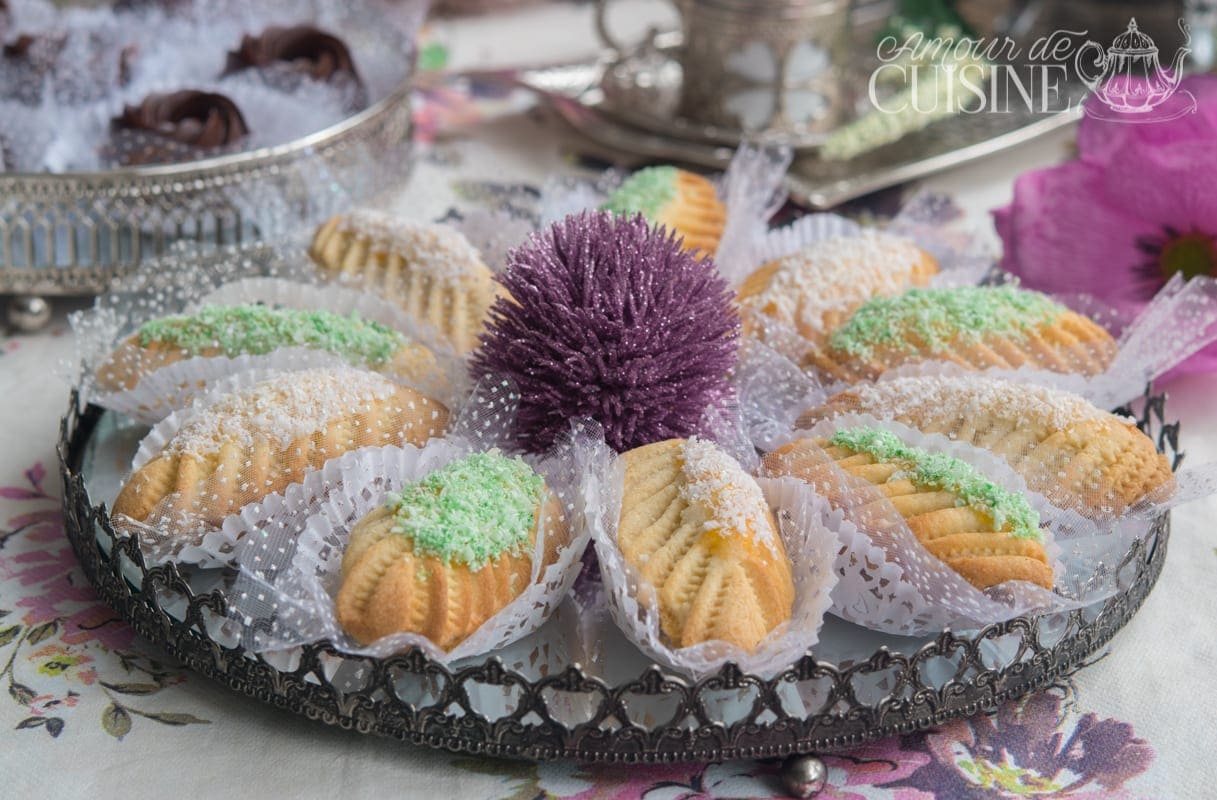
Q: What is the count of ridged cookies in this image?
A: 10